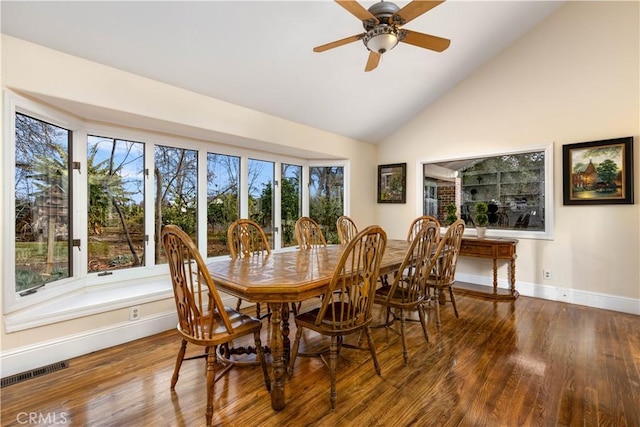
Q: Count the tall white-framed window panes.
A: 7